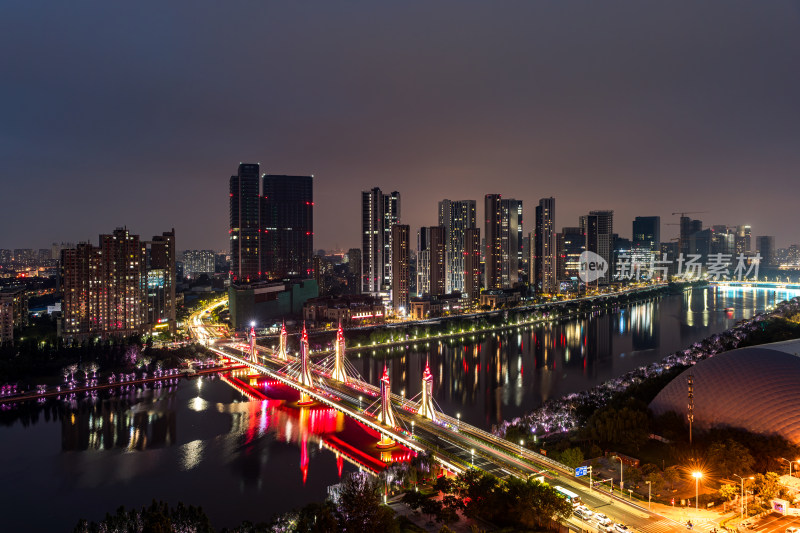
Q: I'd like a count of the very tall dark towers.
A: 2